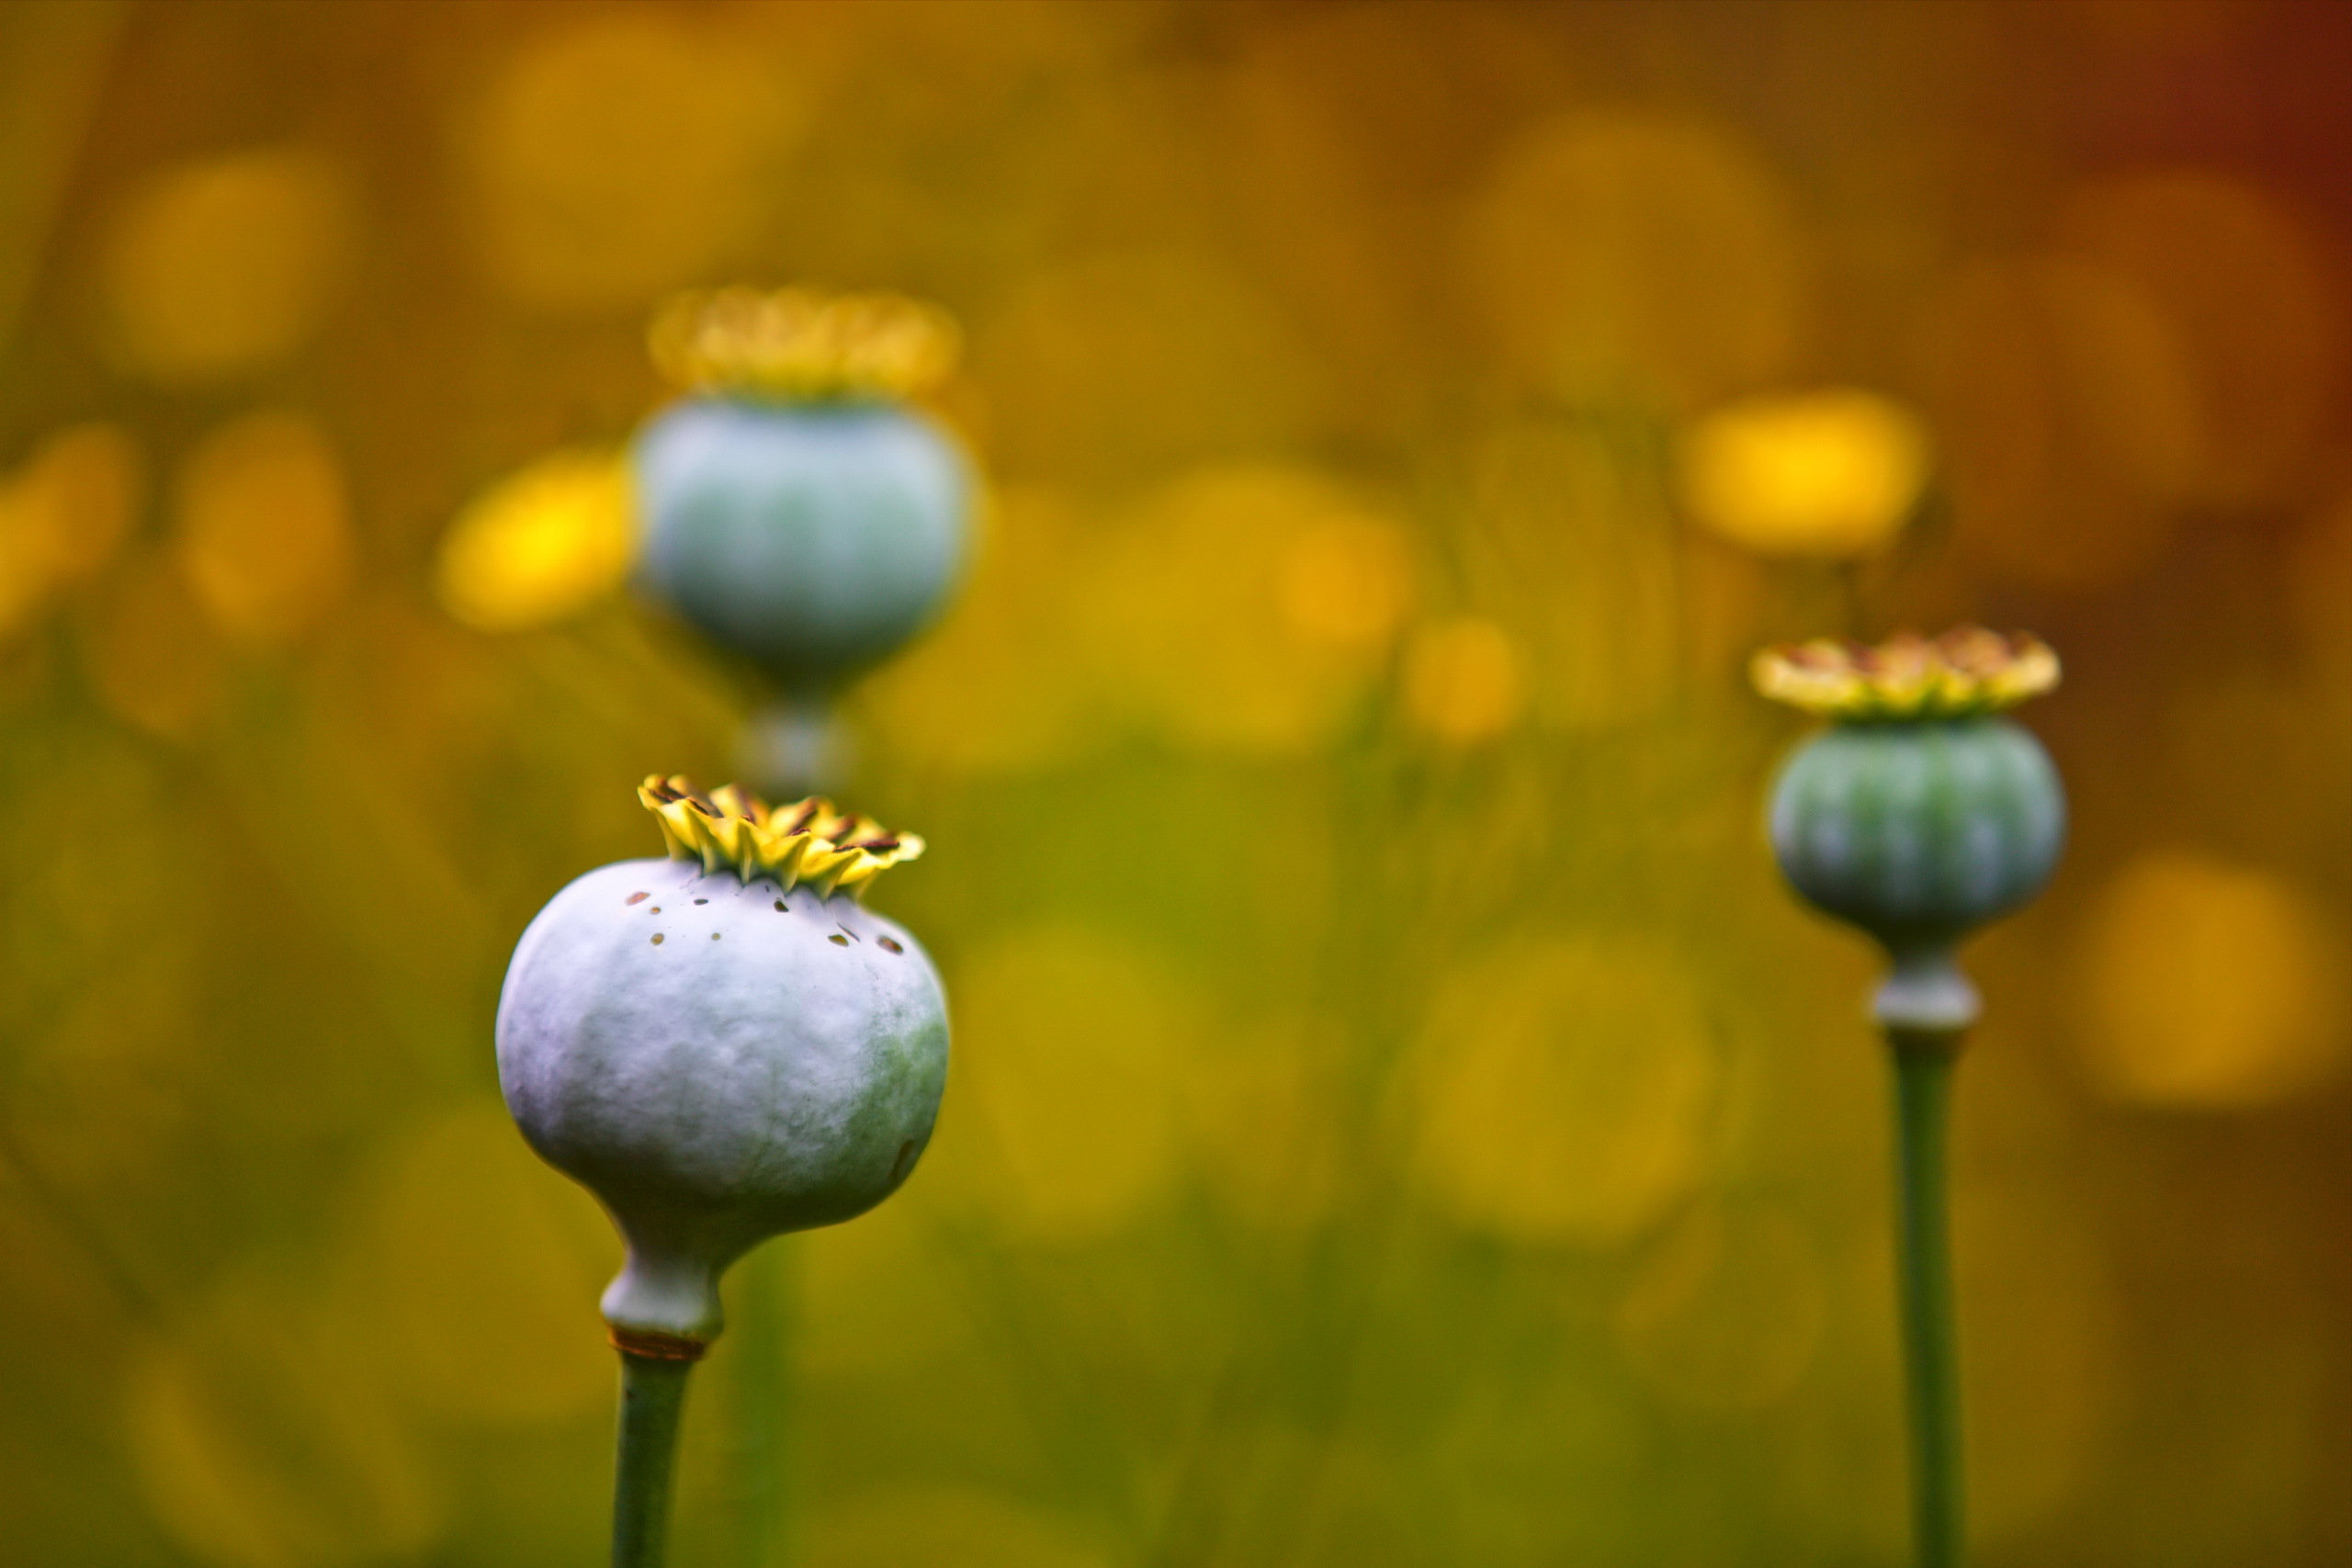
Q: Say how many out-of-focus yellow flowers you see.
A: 2